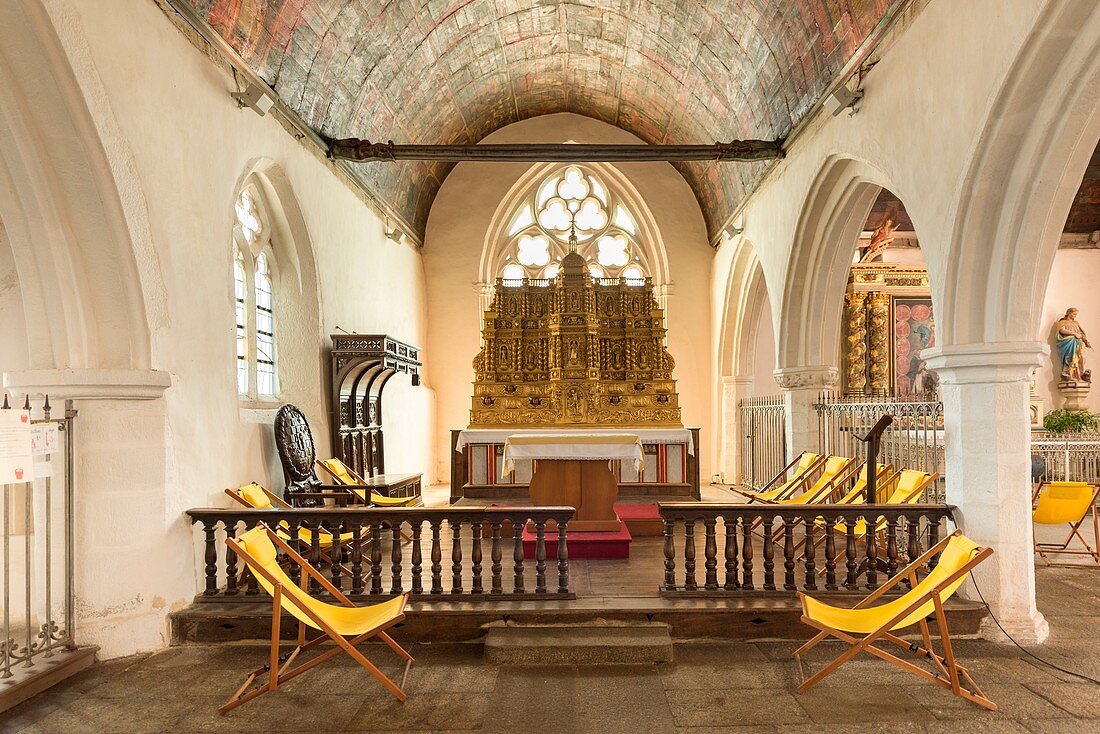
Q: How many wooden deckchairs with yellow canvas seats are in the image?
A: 9